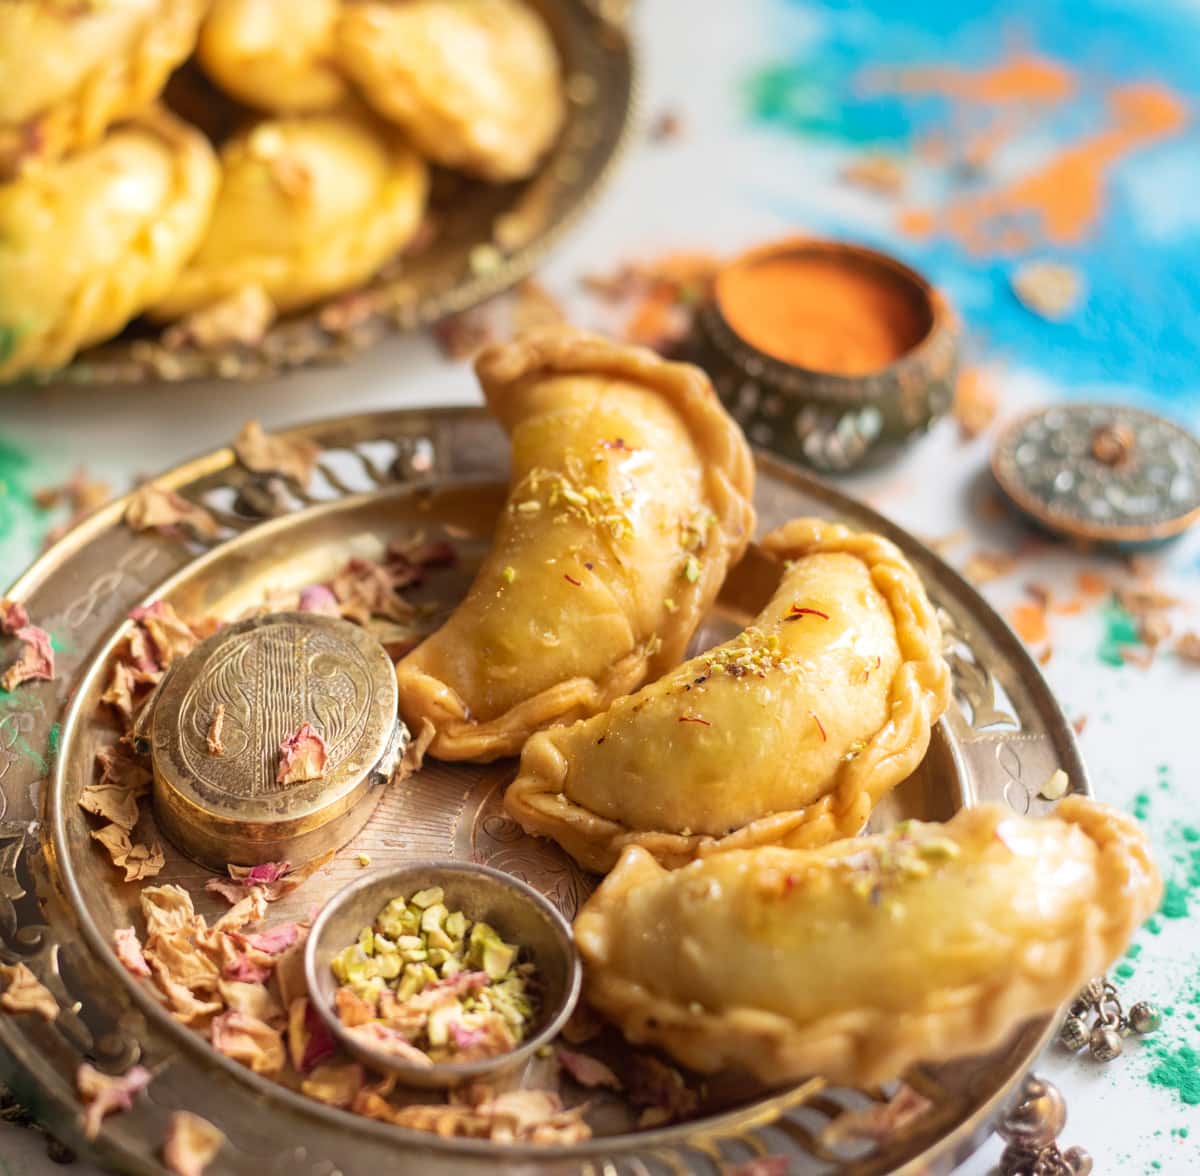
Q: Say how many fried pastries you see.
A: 8